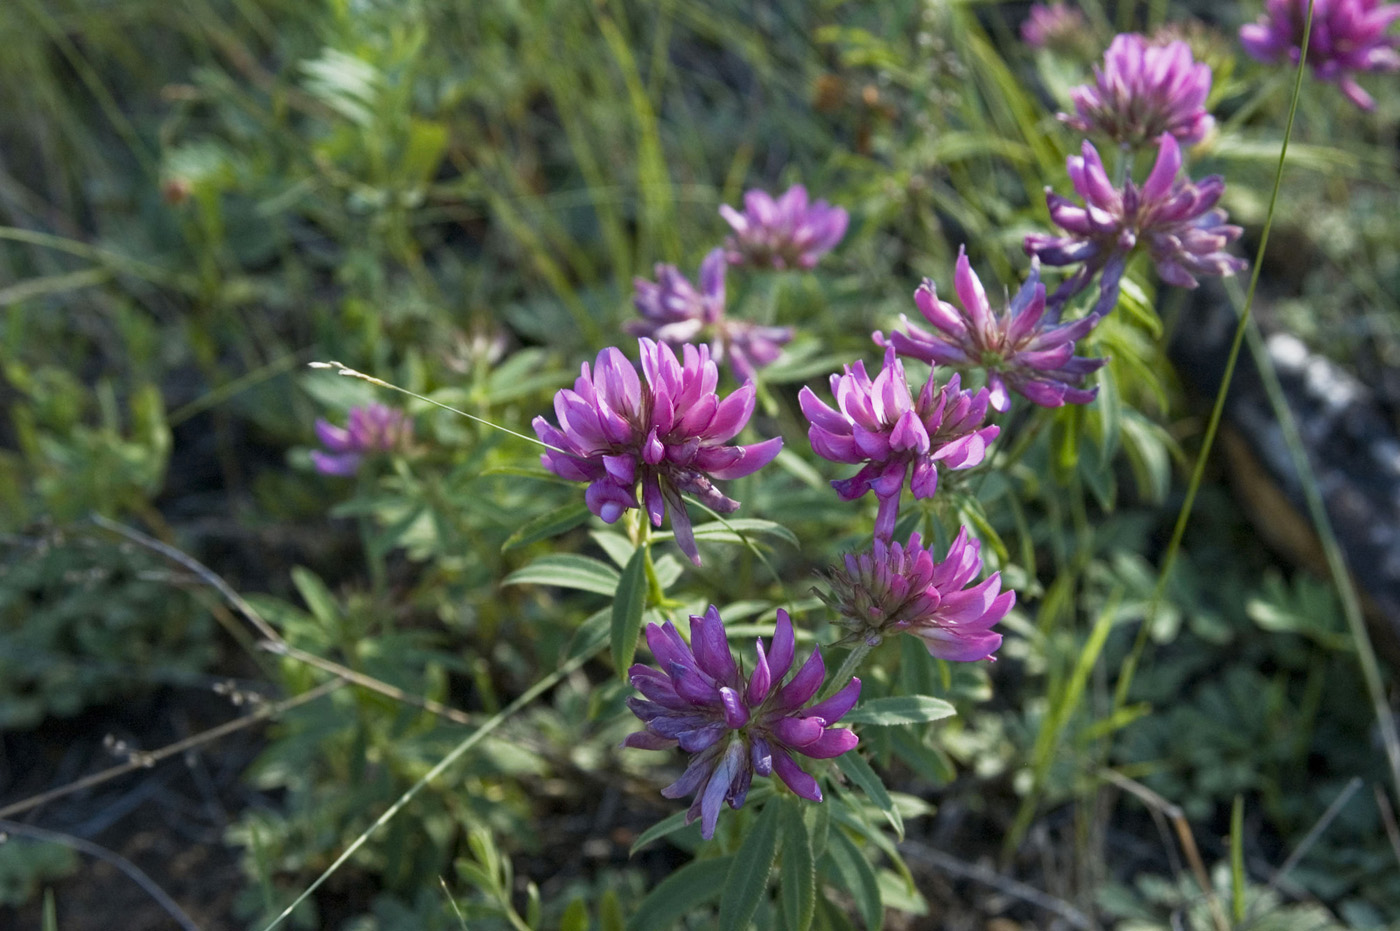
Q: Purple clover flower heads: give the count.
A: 12